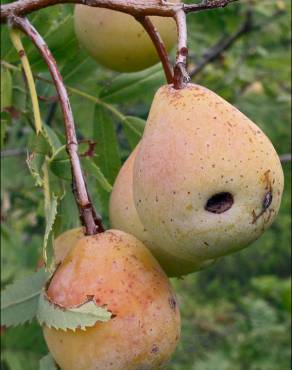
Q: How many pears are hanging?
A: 5